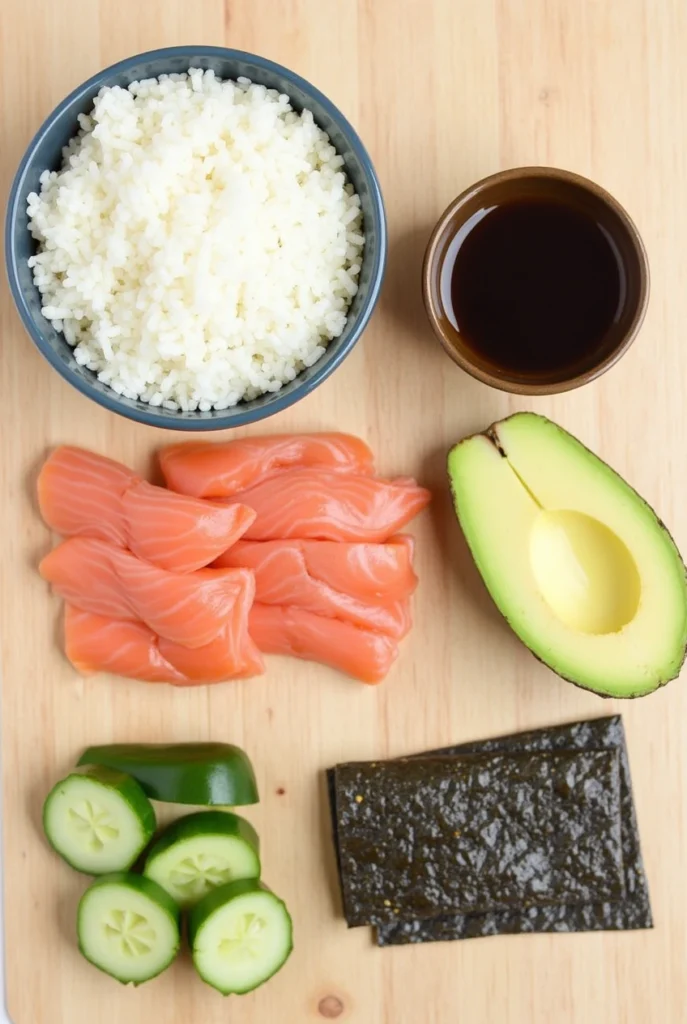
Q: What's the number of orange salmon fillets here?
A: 7